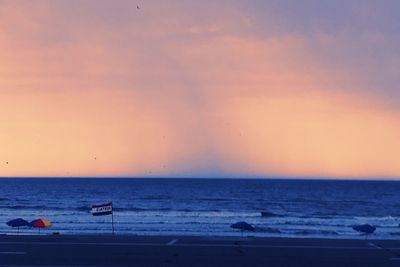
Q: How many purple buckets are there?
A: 0